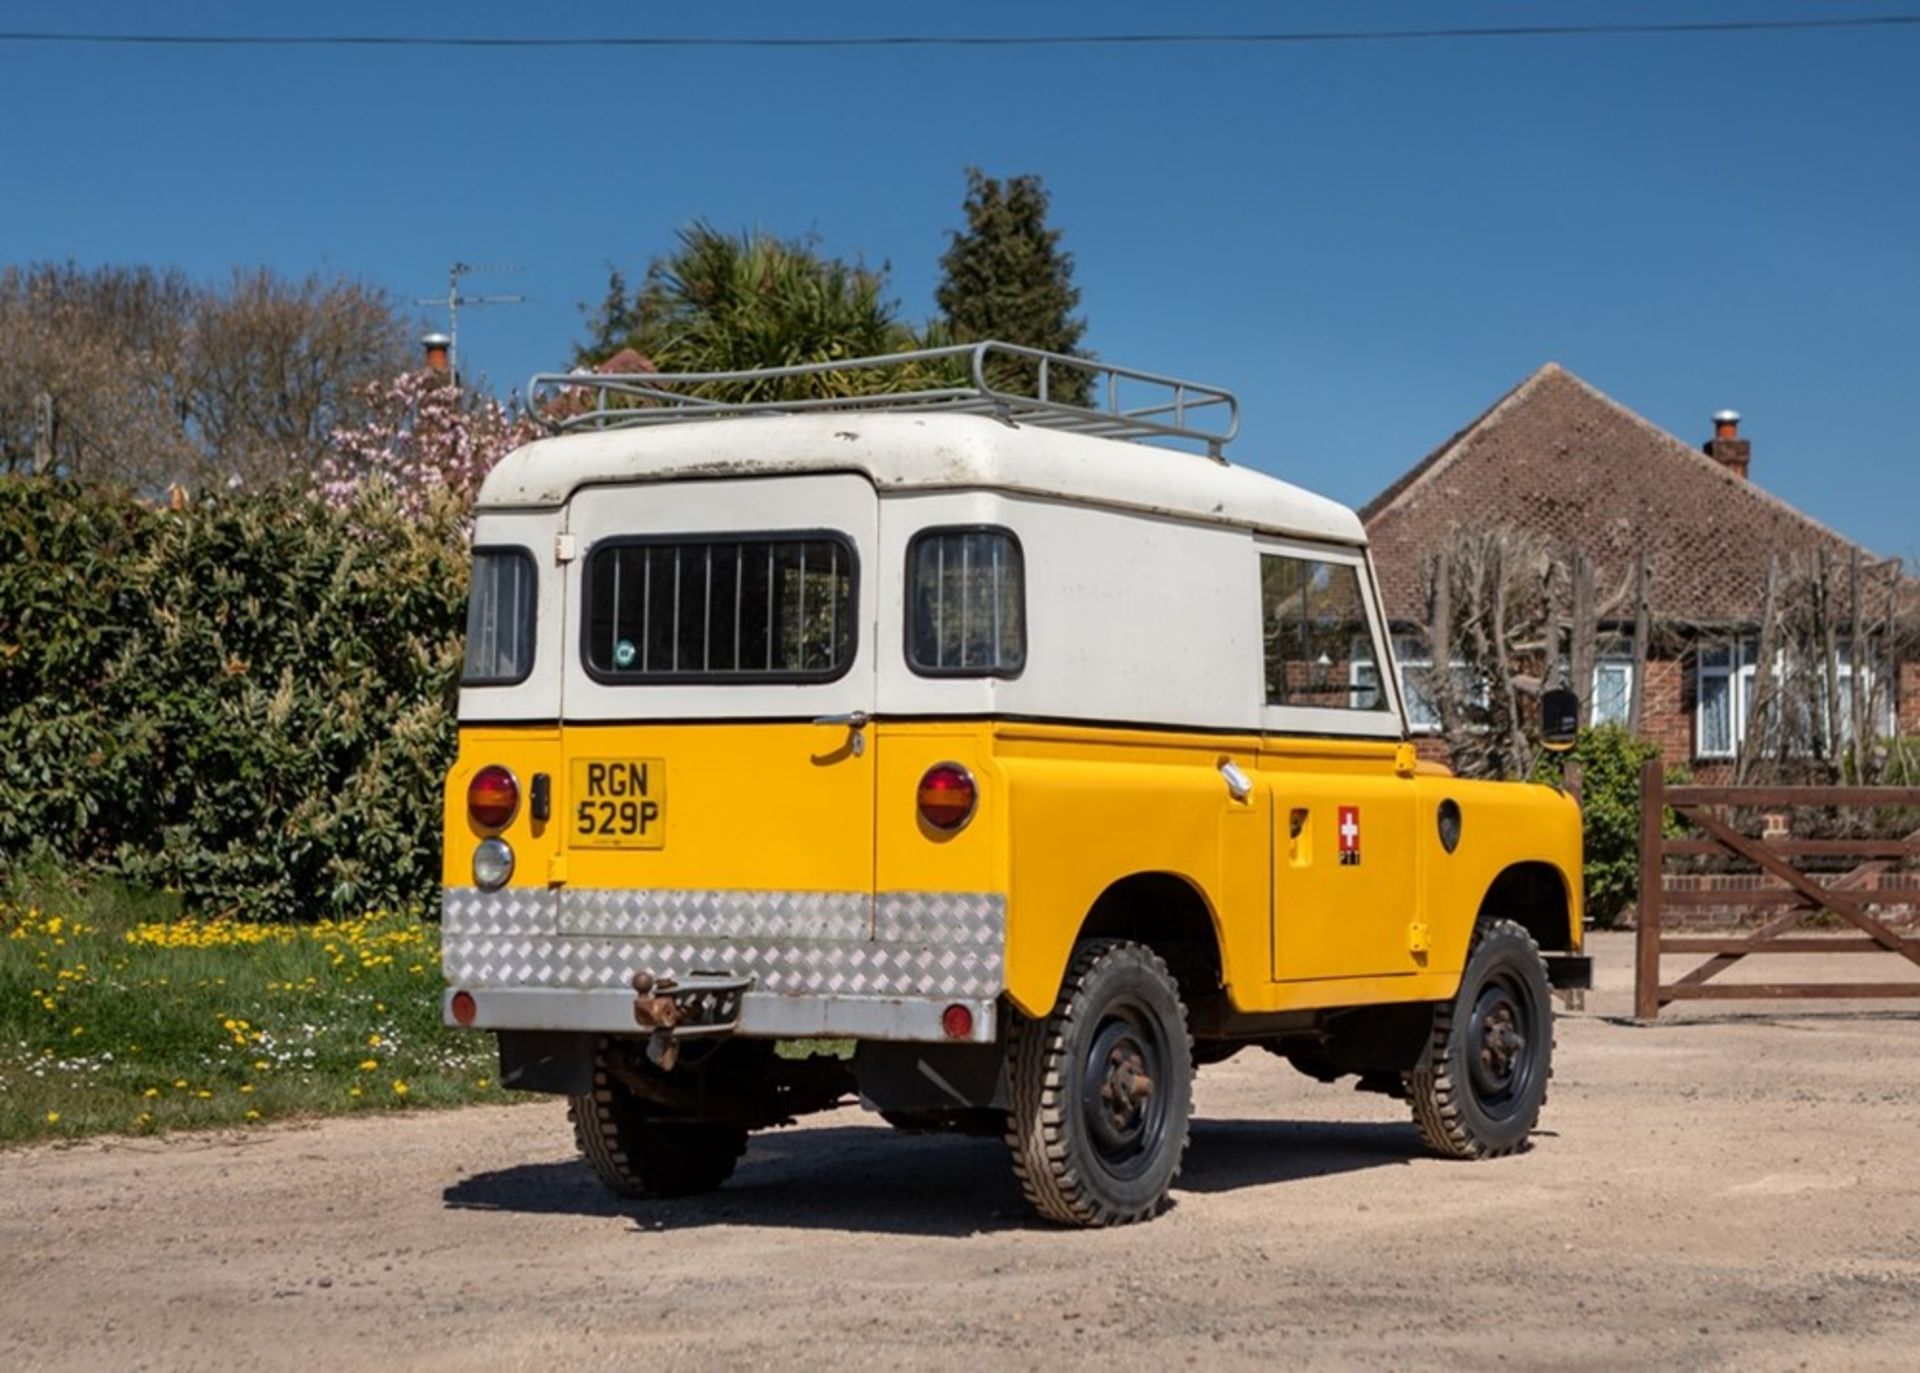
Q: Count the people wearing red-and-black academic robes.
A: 0